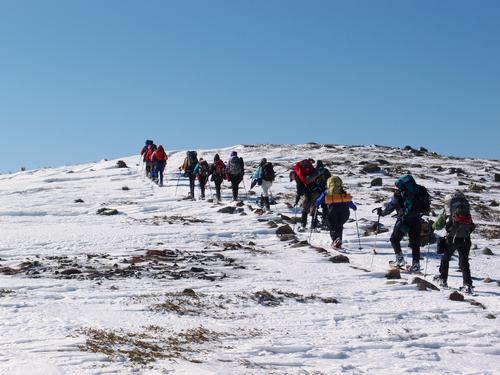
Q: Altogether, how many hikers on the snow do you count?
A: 13